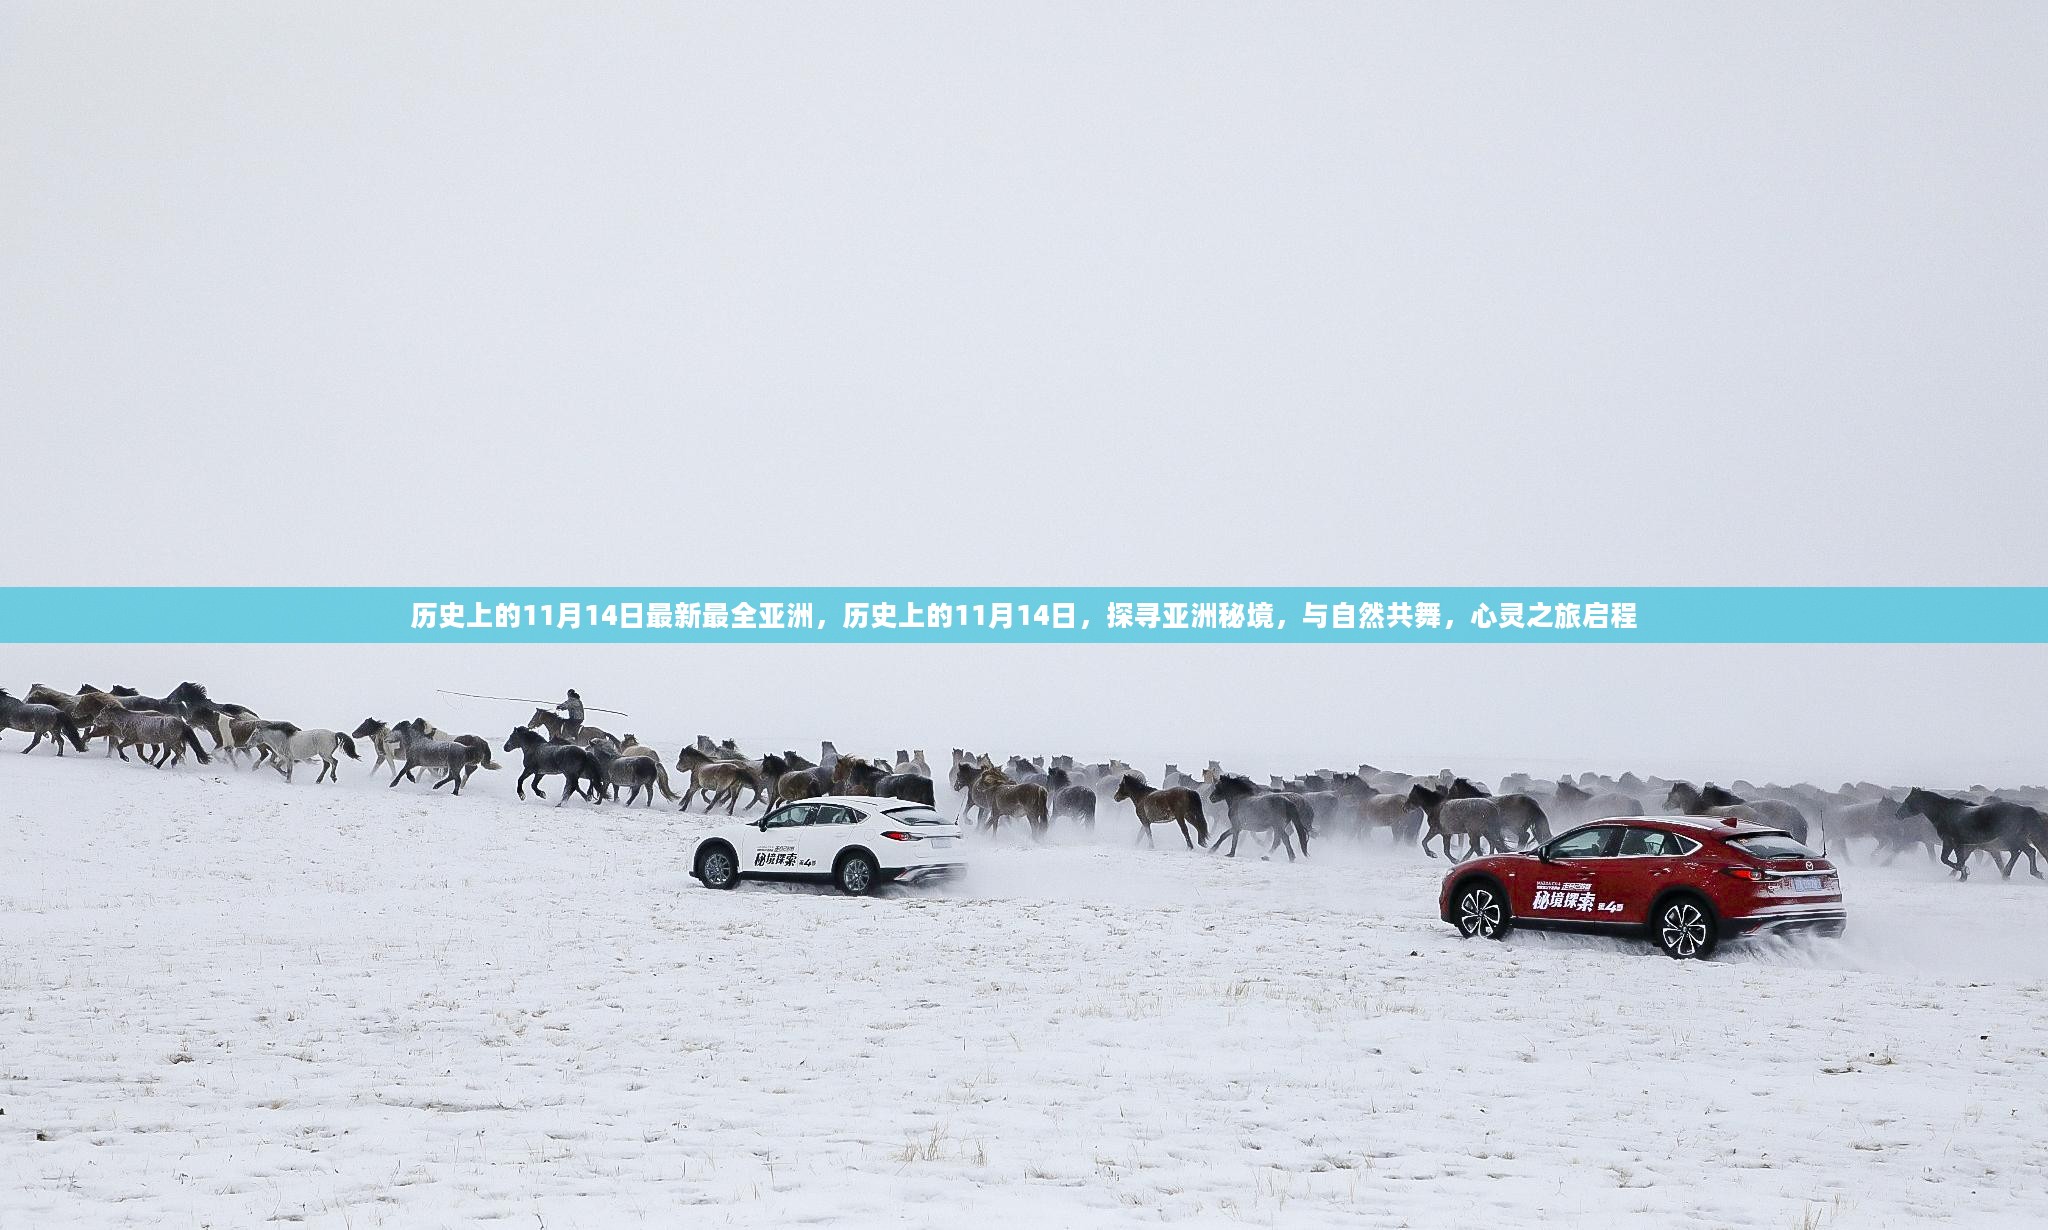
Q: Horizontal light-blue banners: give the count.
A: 1